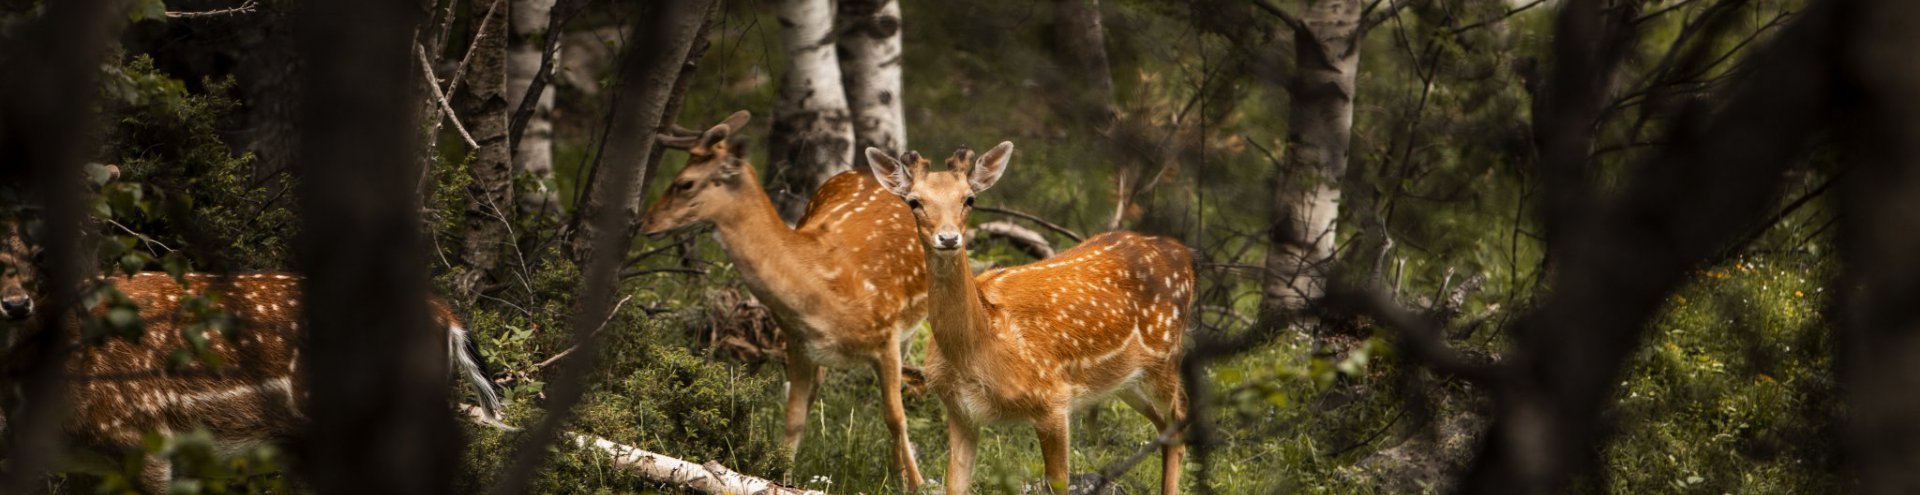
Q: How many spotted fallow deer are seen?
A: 3